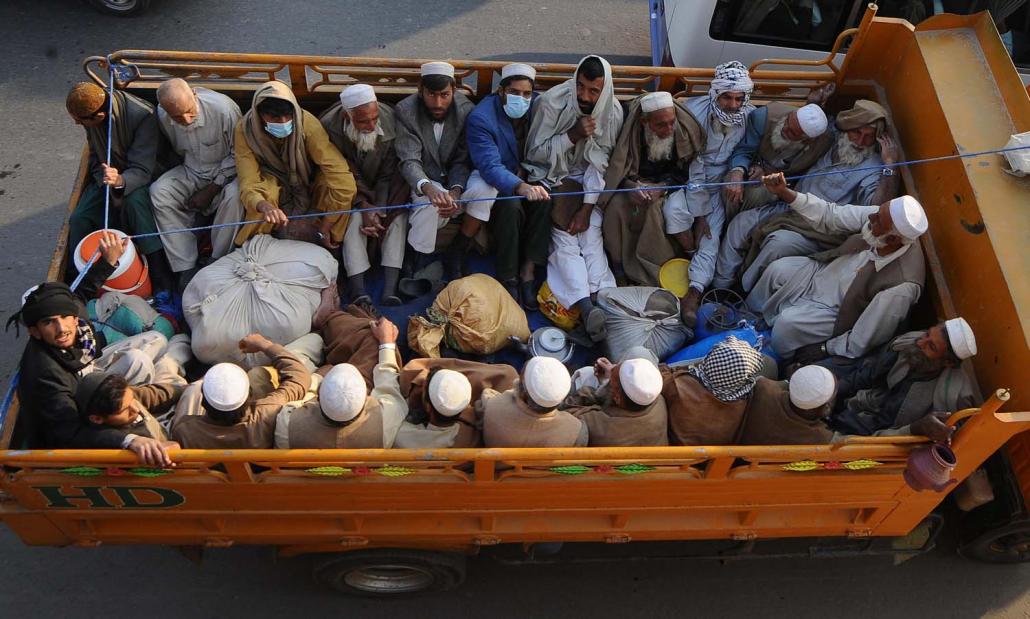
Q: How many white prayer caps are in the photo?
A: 13